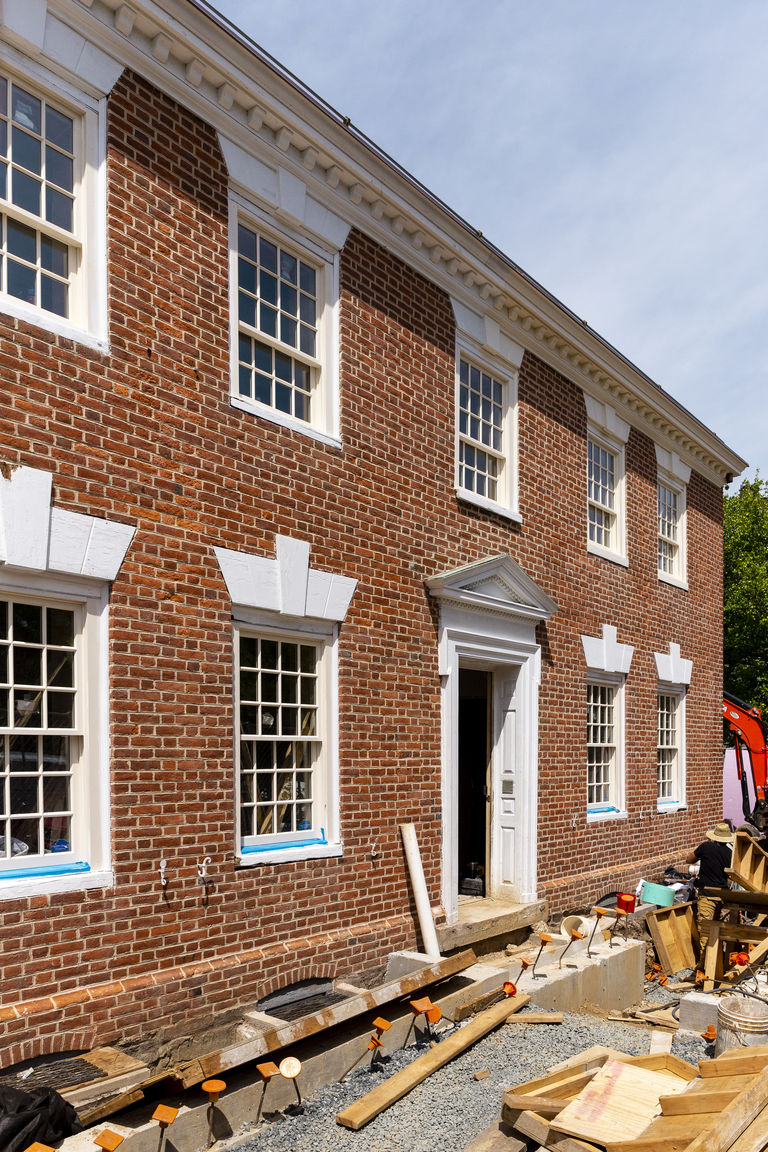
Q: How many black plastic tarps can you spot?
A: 1